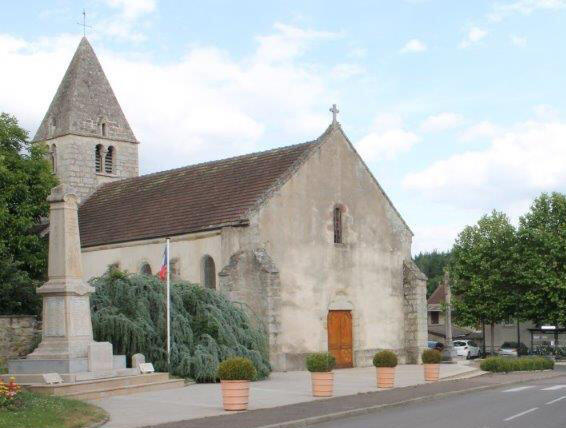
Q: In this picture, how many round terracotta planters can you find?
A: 4